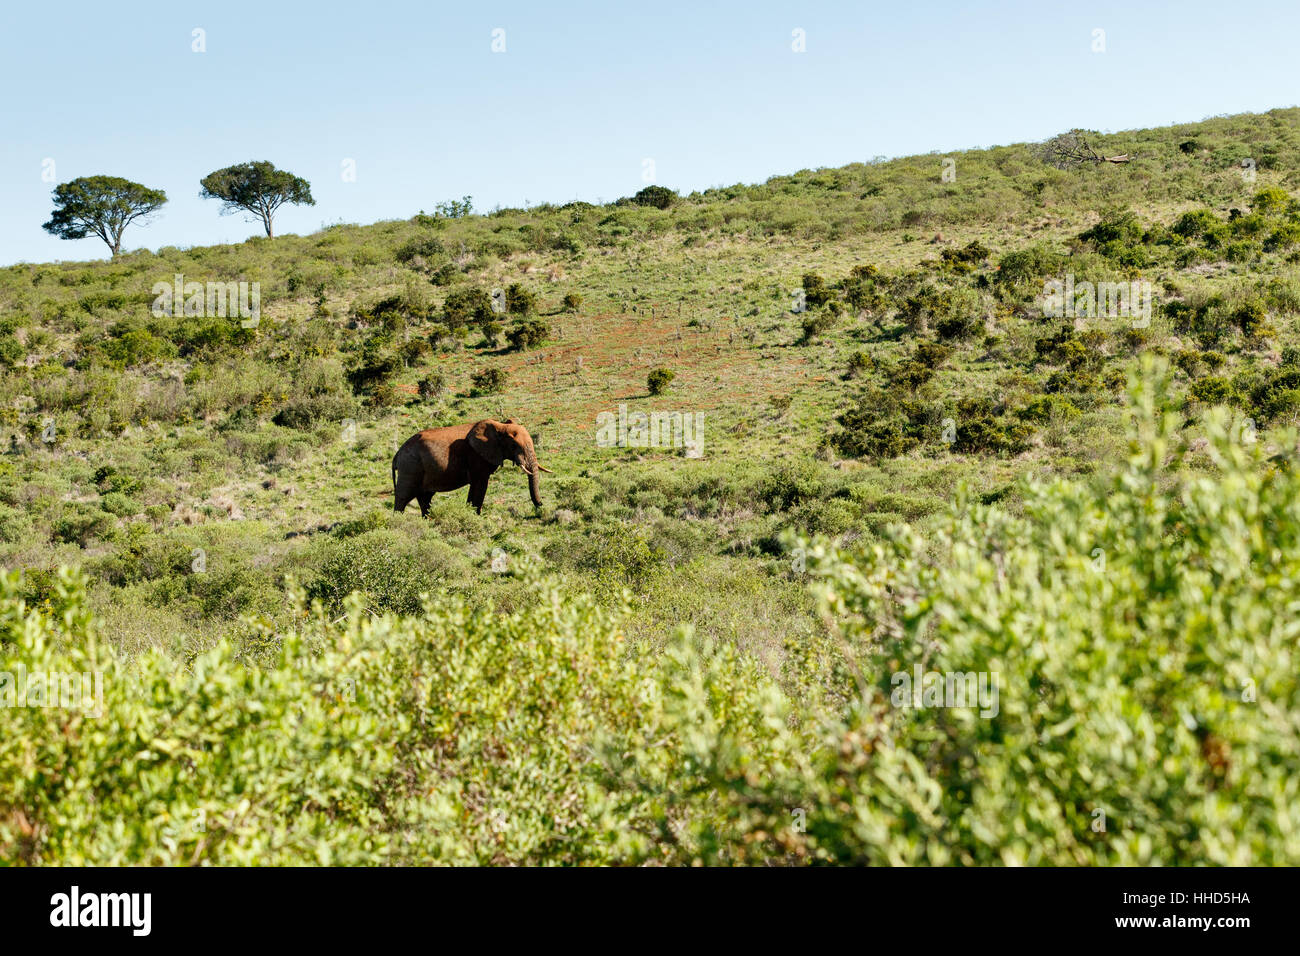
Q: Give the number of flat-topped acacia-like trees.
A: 2